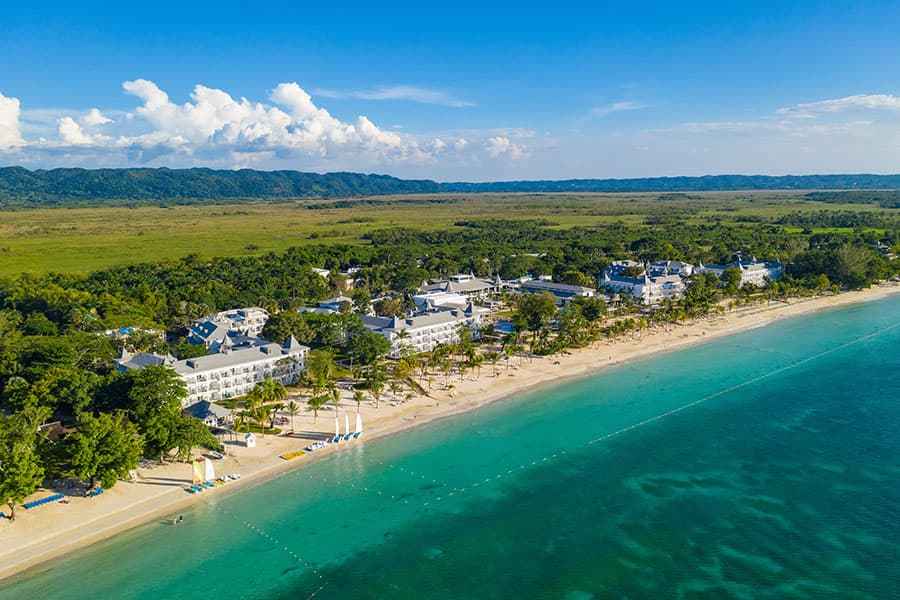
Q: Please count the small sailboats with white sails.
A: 4